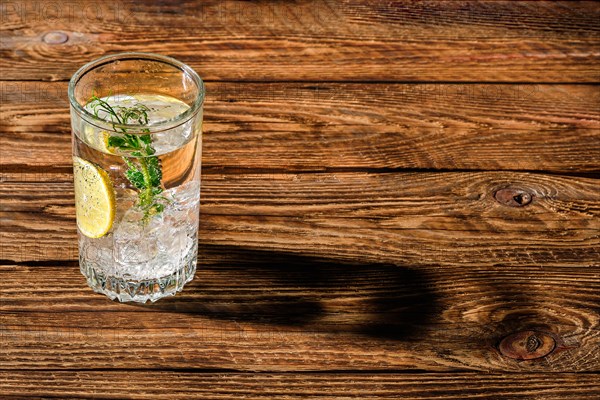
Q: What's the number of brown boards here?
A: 5